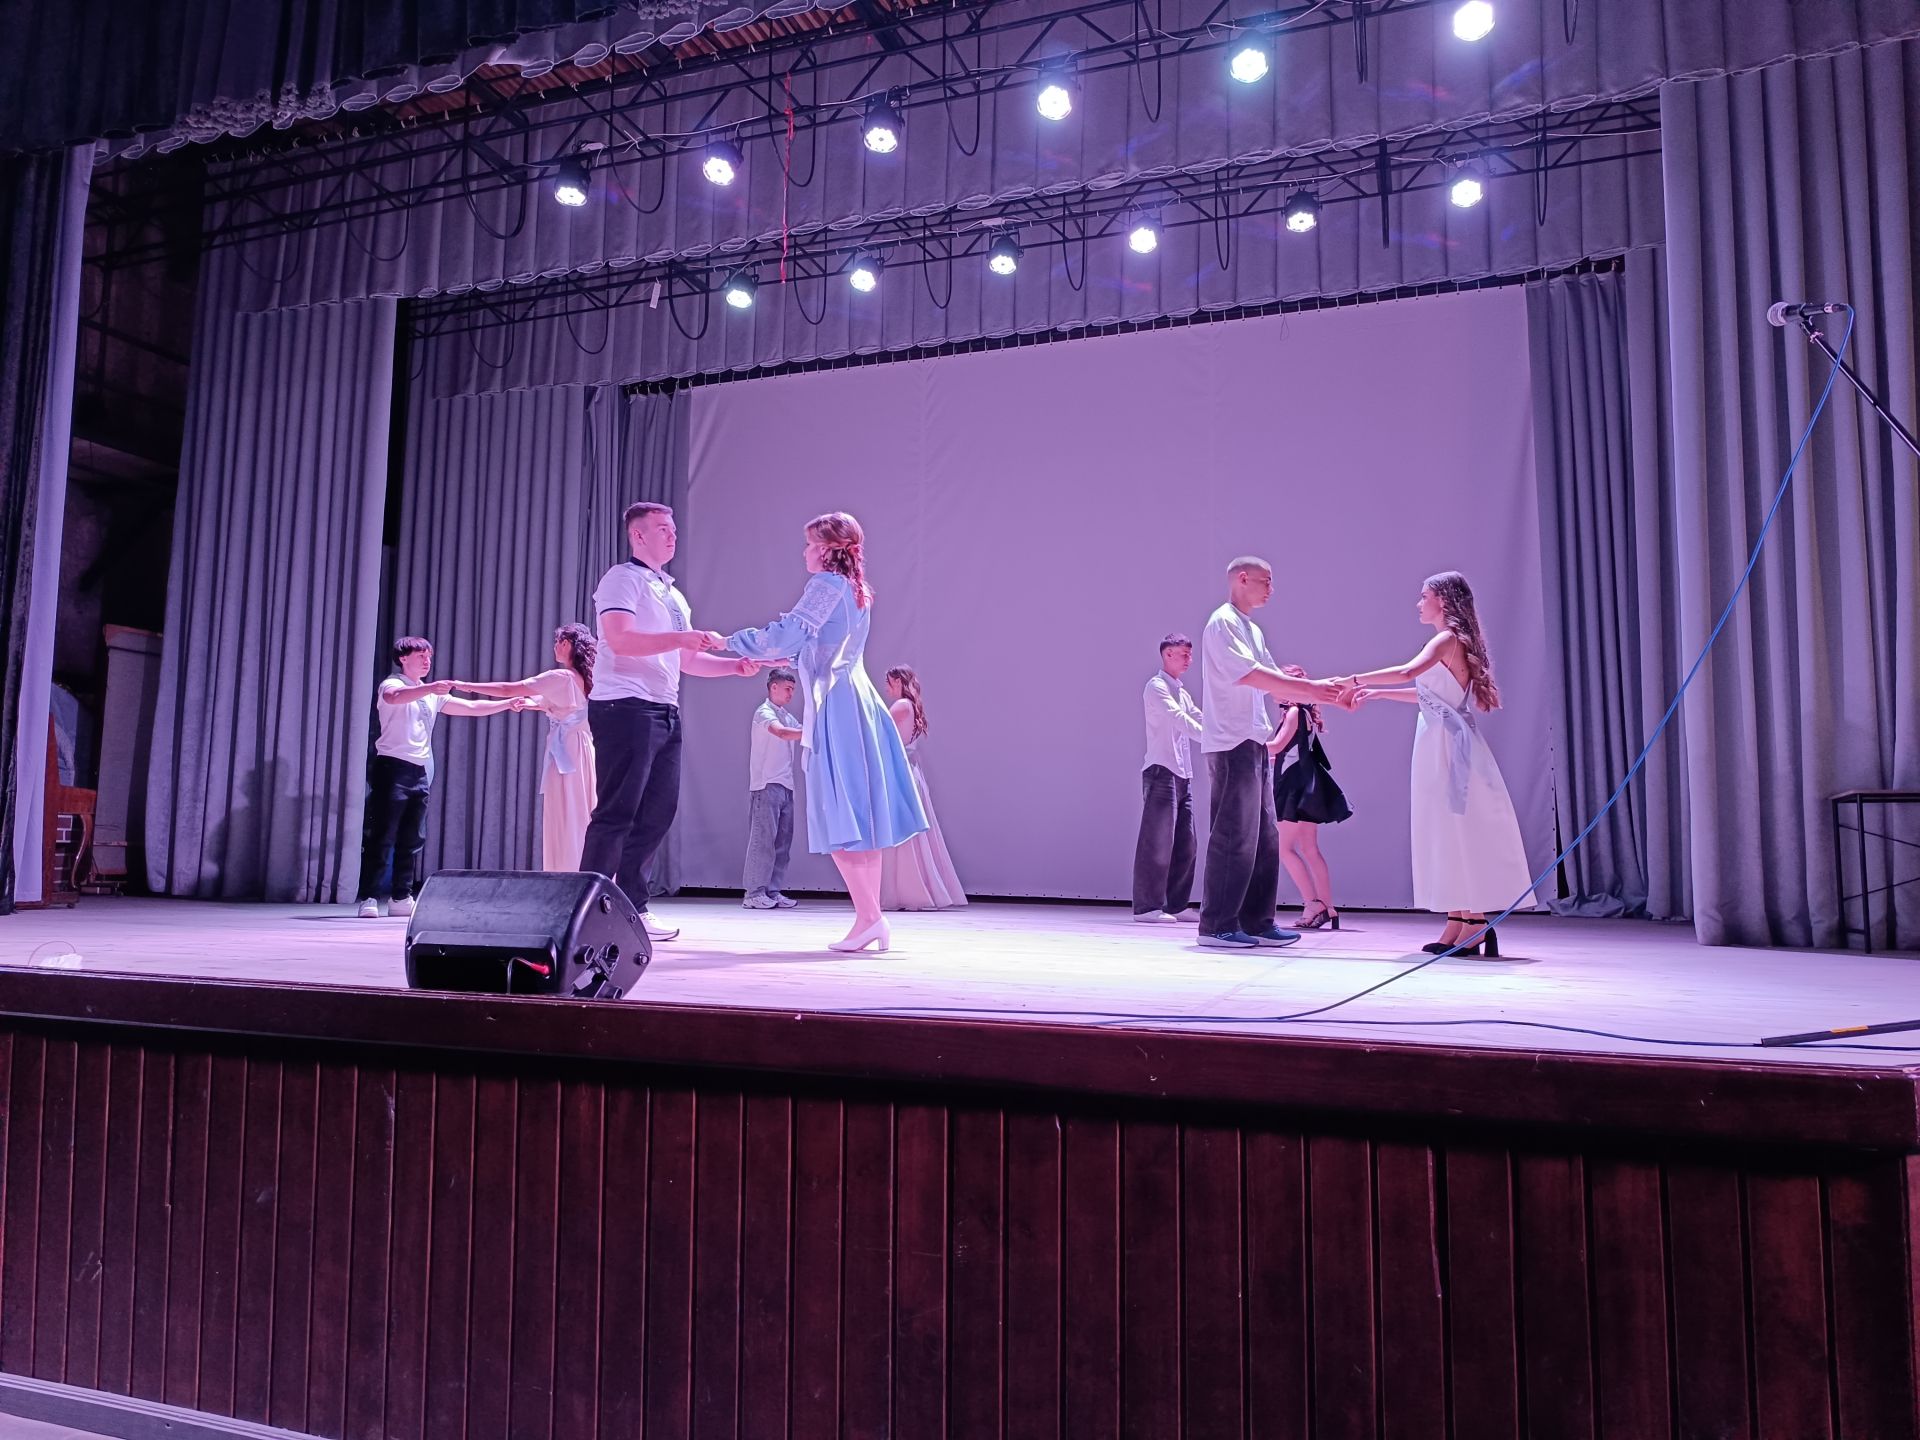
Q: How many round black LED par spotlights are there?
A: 12